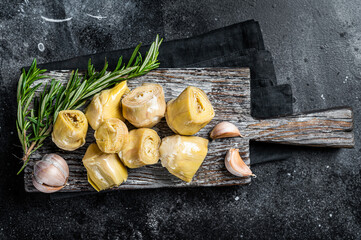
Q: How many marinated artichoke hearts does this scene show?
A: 8